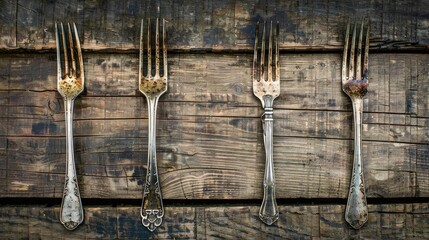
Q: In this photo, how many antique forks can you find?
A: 4